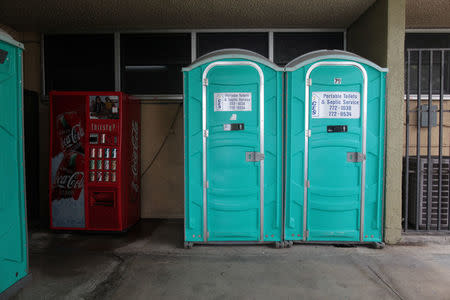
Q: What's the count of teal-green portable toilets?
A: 3